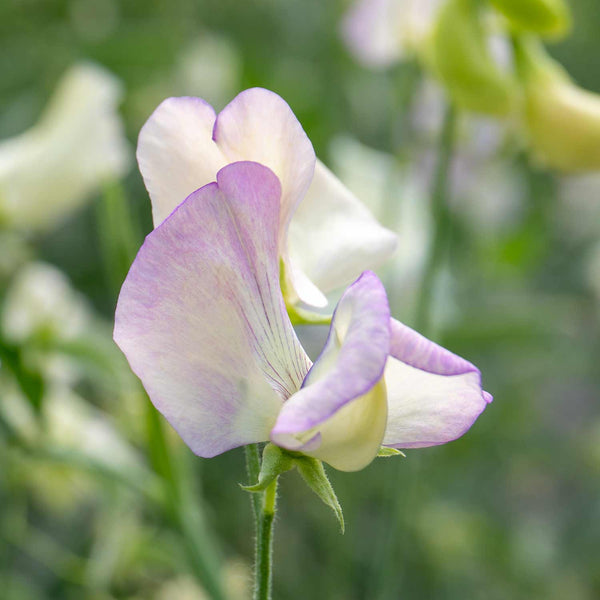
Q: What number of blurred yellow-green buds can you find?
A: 3